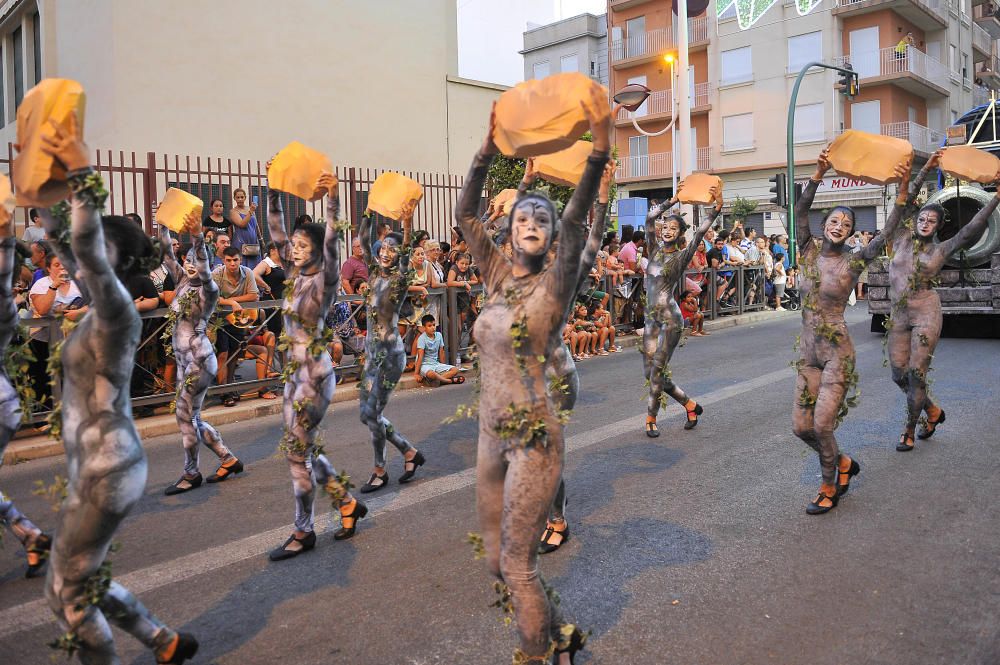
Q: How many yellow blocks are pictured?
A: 11